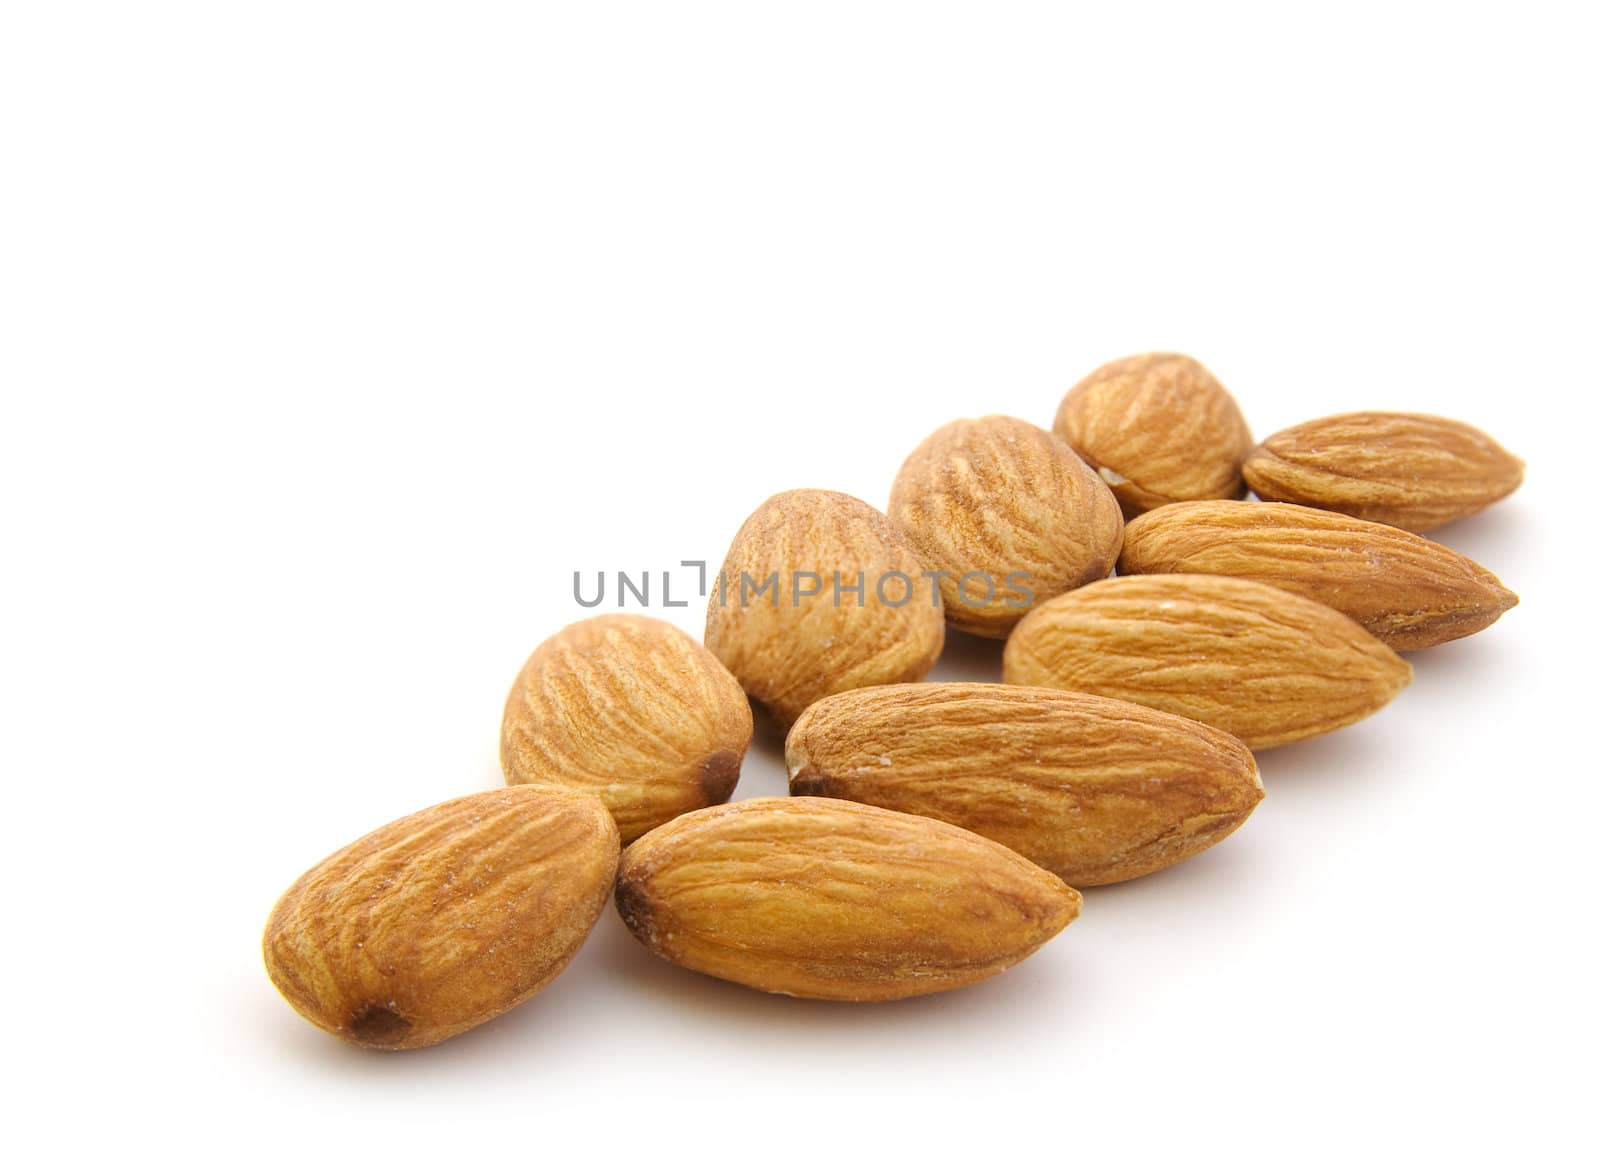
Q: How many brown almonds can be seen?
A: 10